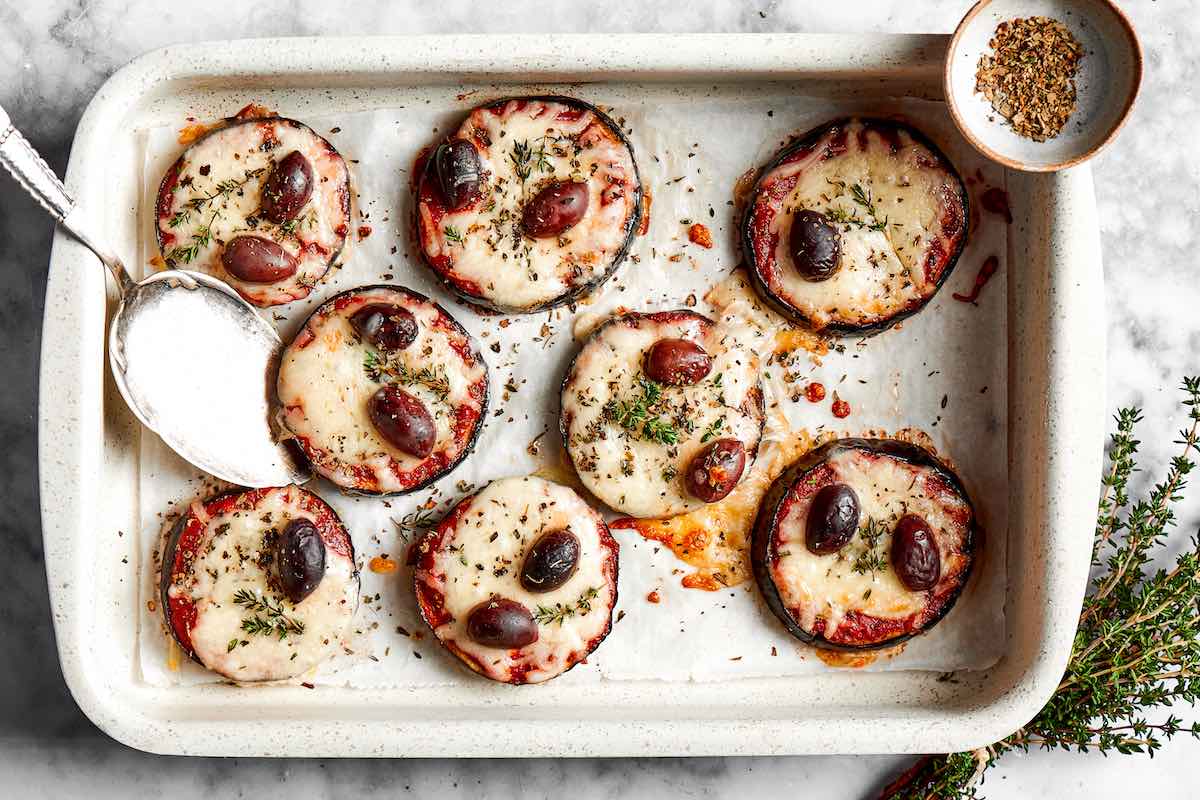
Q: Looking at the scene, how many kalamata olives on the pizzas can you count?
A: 14